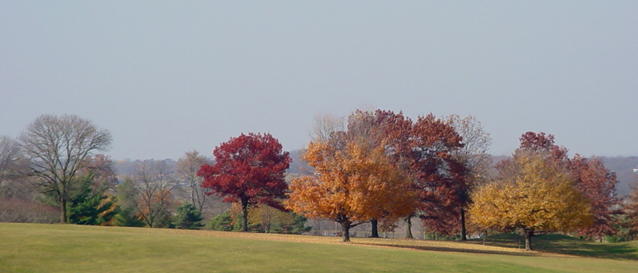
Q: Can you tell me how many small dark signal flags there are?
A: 0